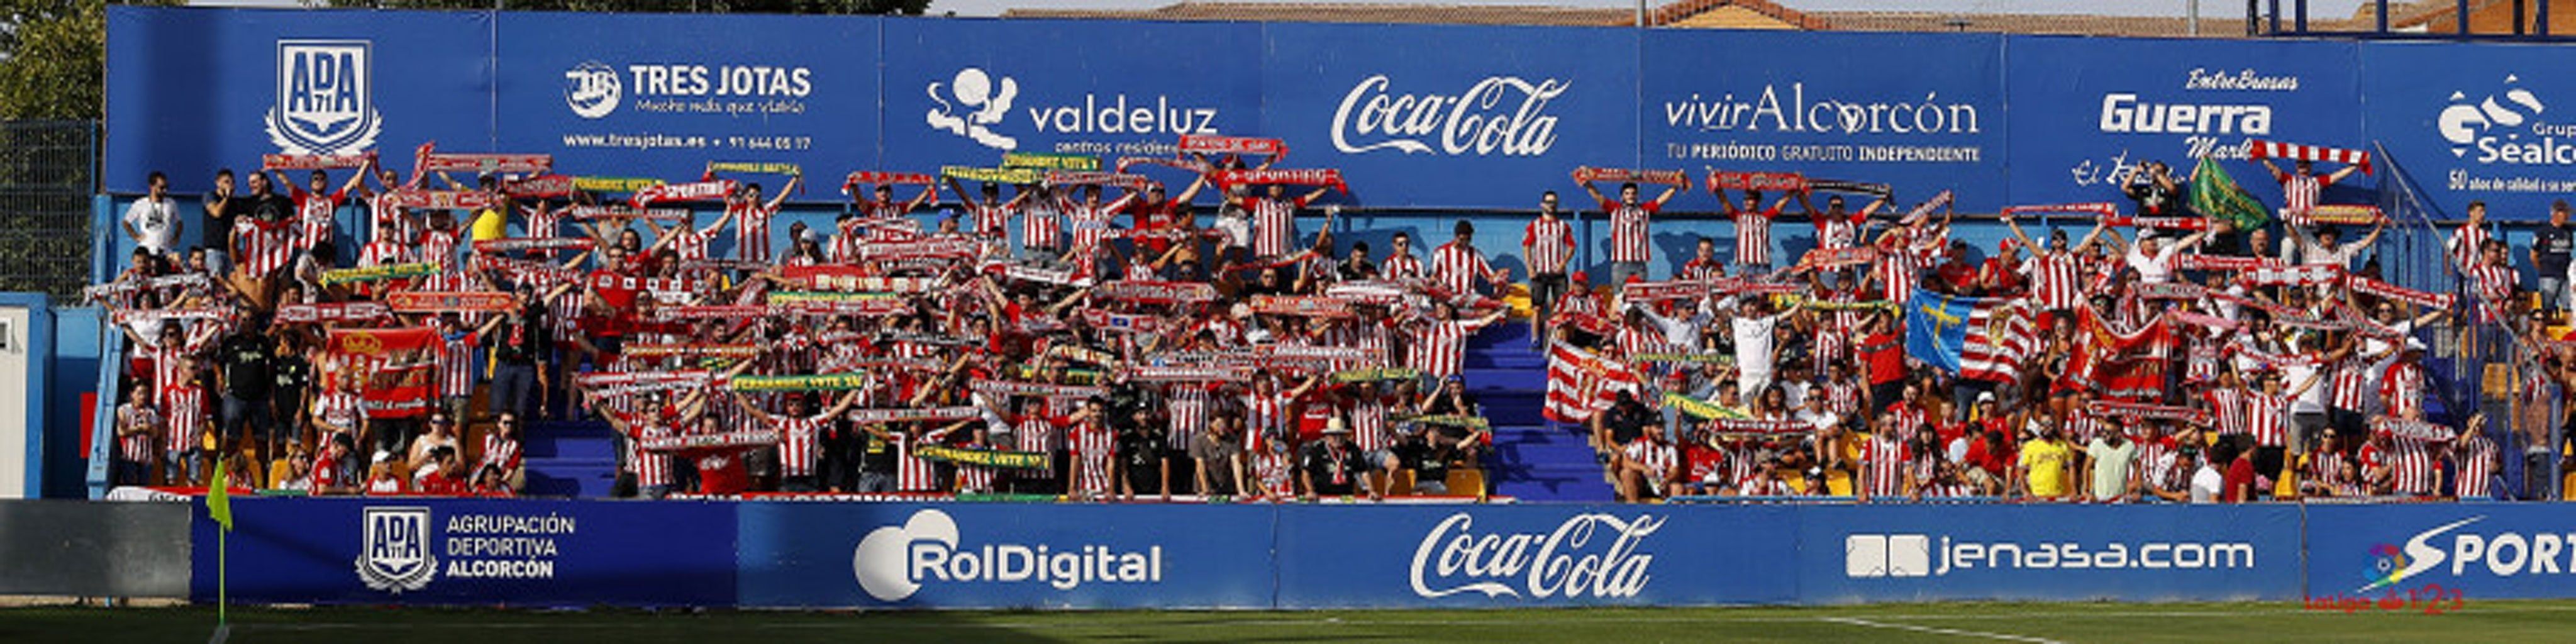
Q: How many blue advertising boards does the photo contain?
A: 12